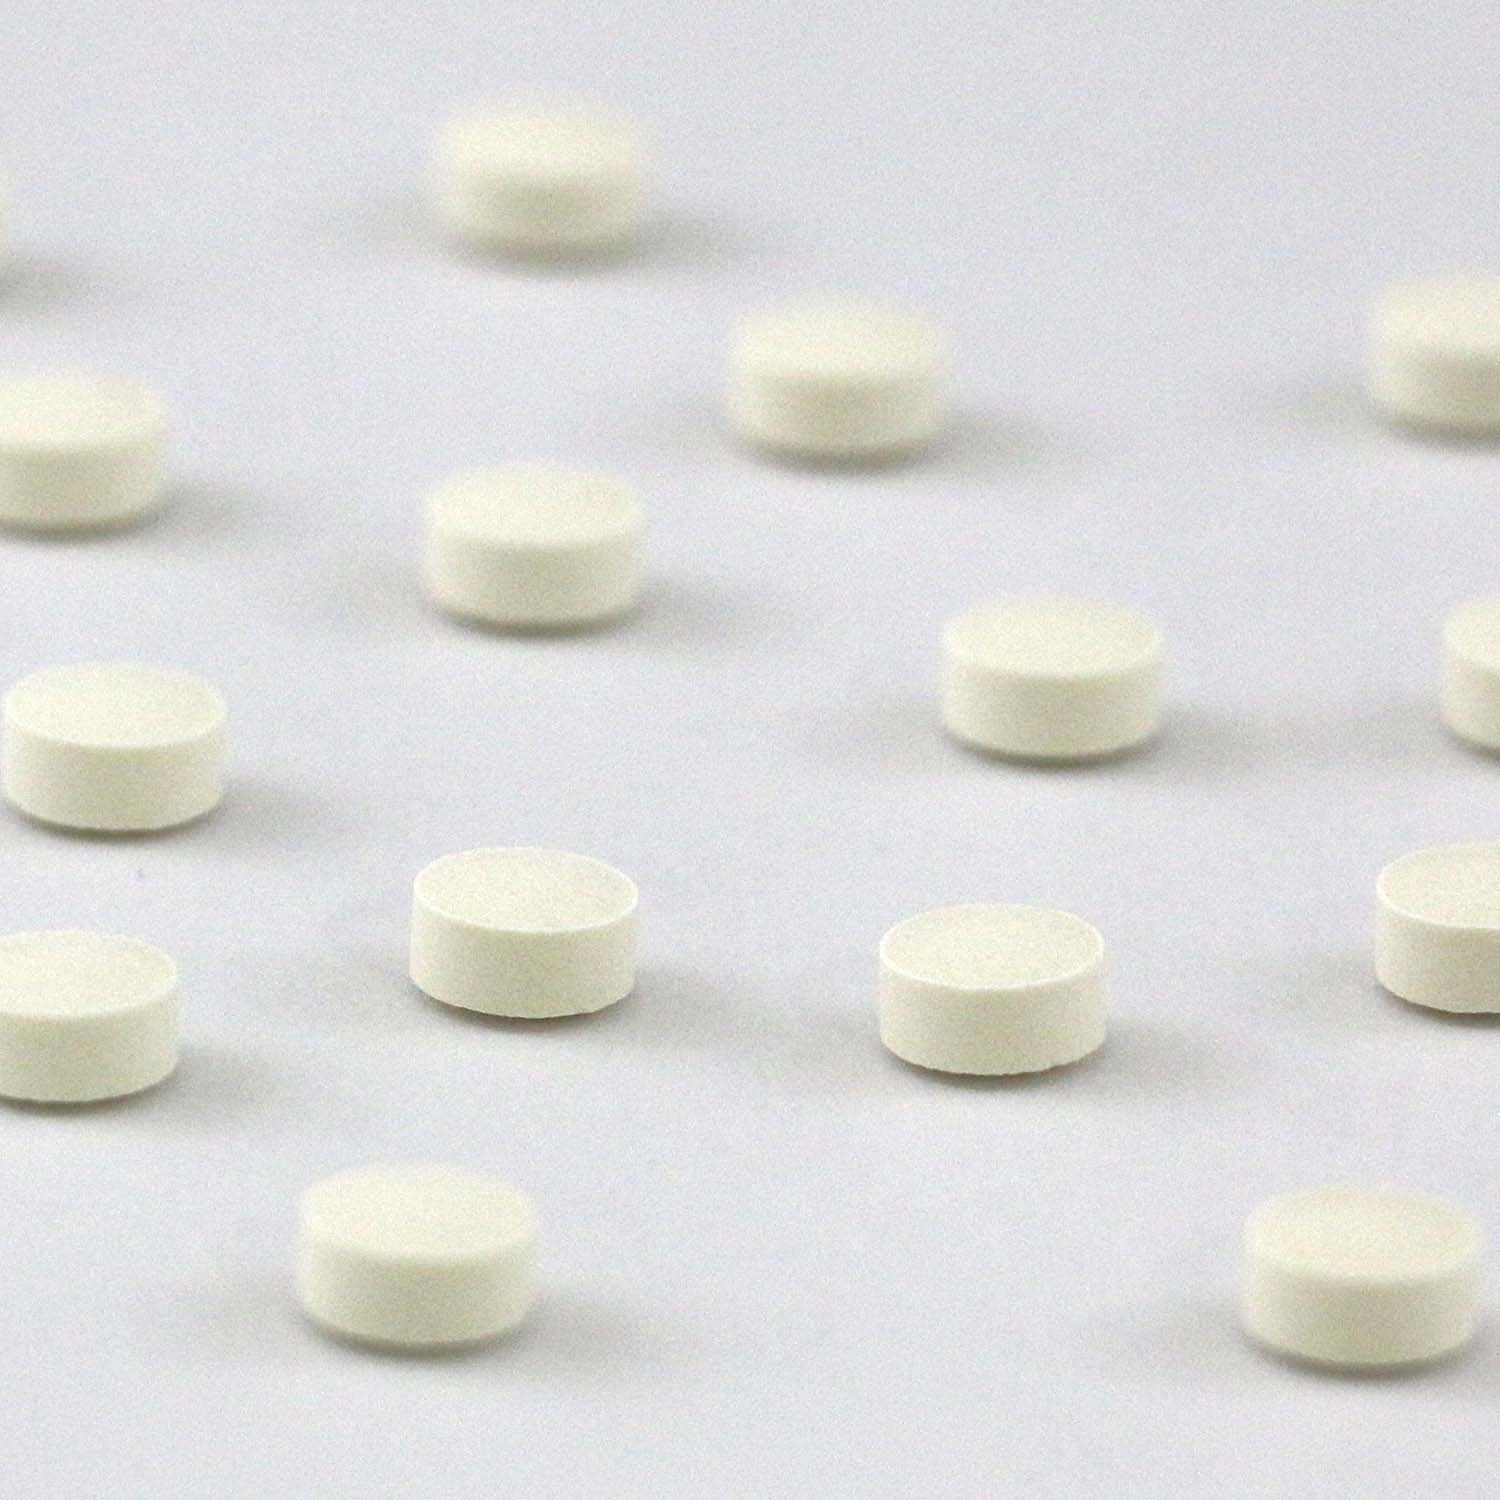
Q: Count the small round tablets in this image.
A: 15